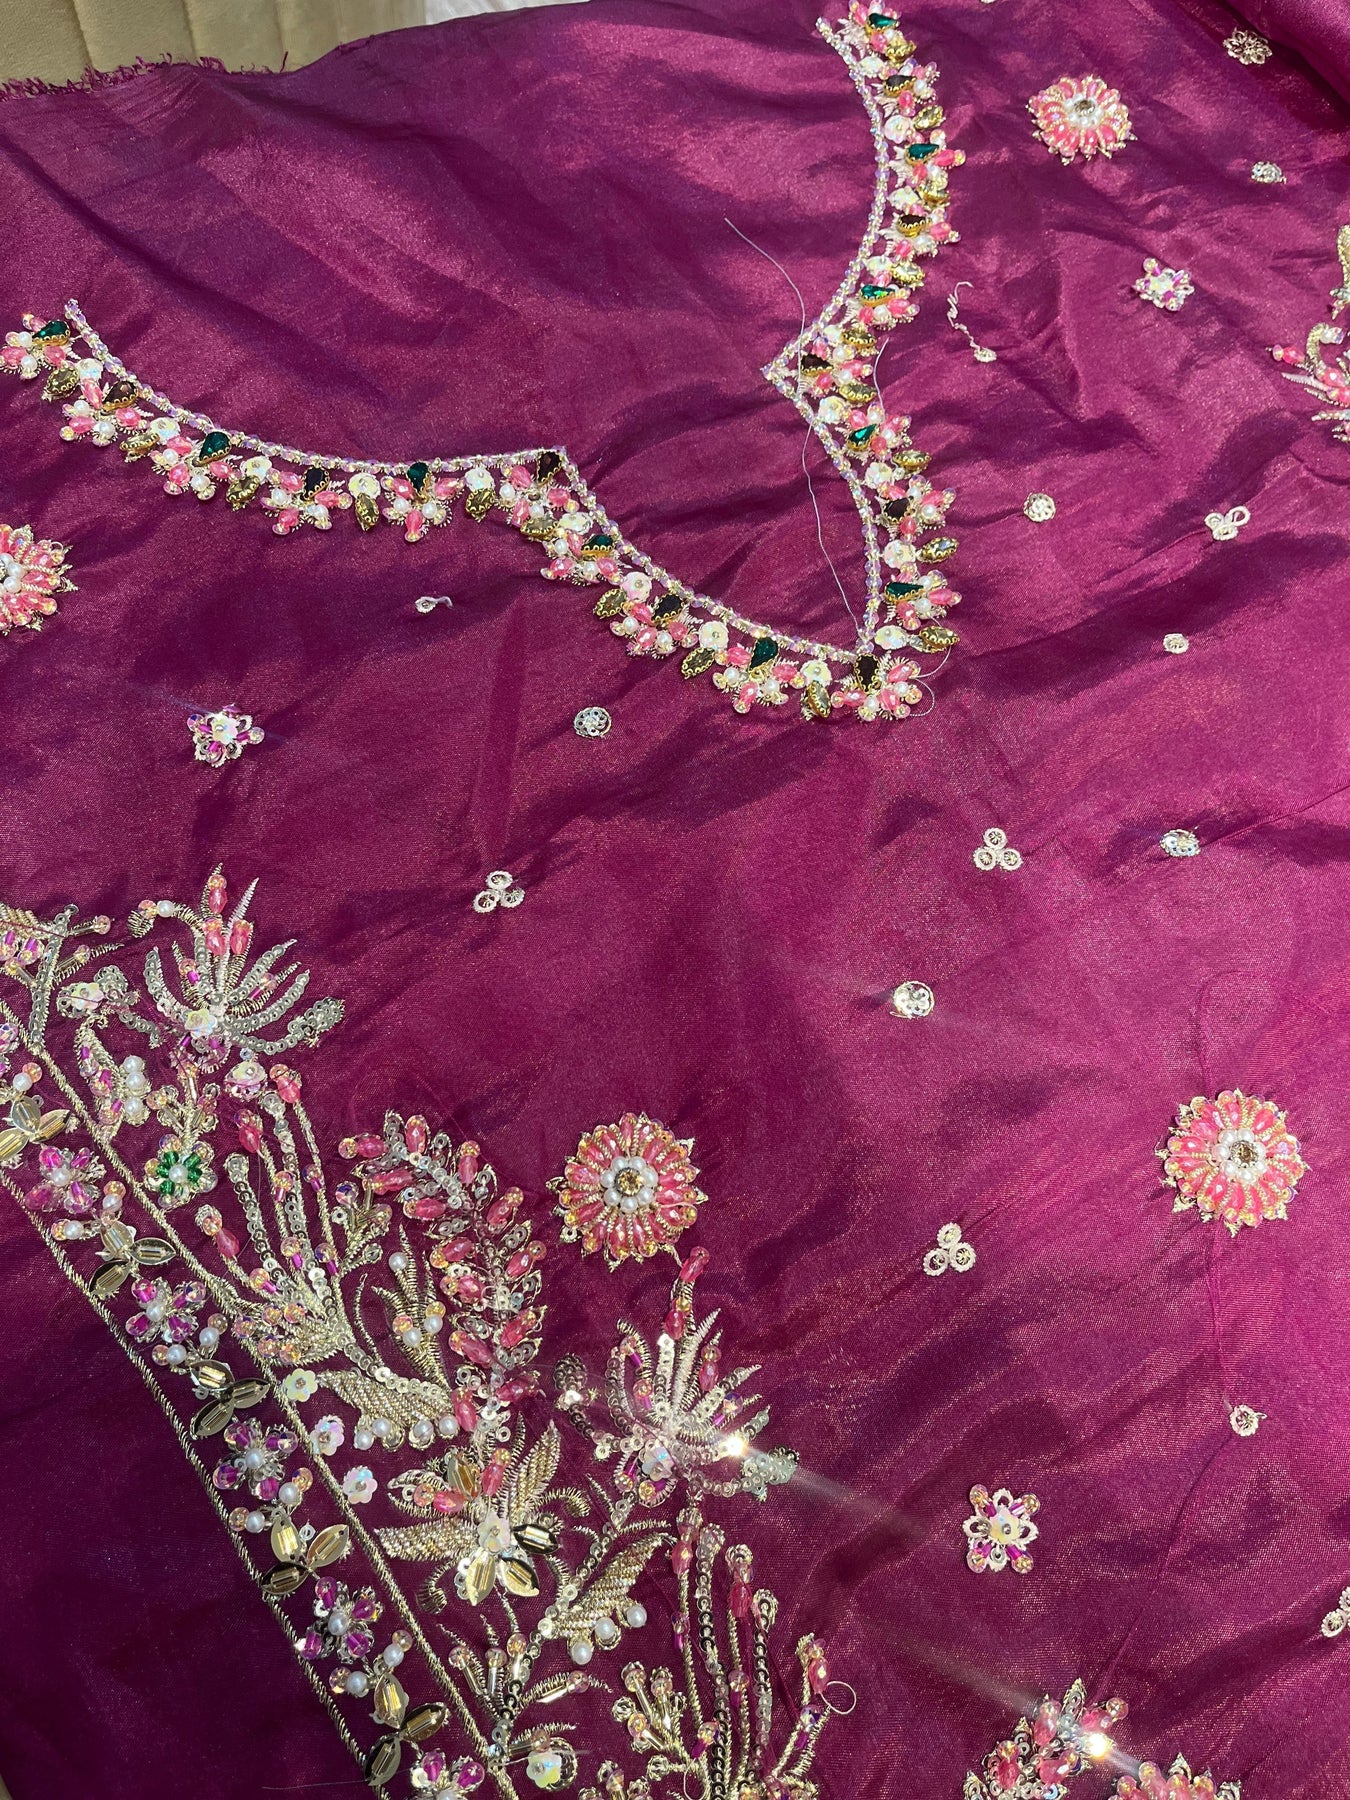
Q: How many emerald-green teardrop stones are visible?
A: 10